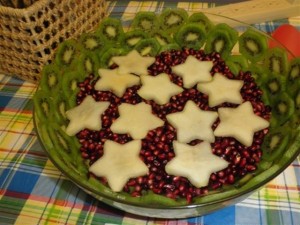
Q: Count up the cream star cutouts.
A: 11